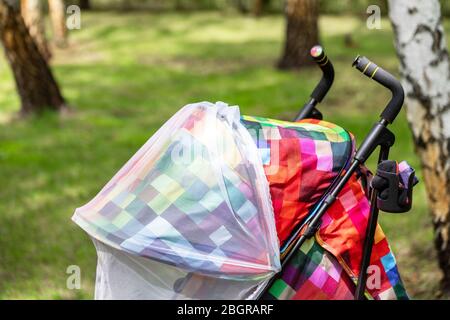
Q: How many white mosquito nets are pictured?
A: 1